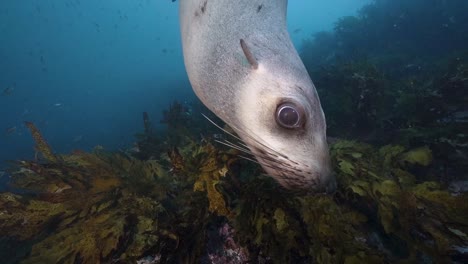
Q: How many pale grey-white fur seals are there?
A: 1